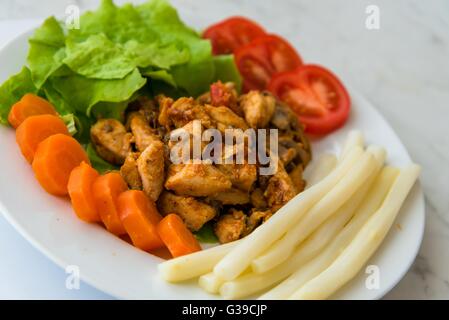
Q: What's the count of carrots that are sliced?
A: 7